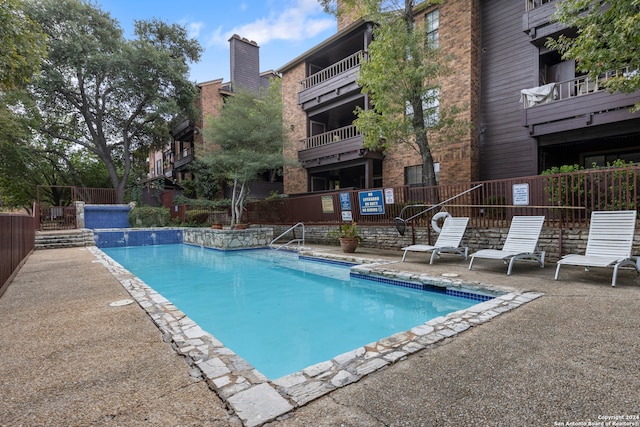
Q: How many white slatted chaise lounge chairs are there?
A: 3